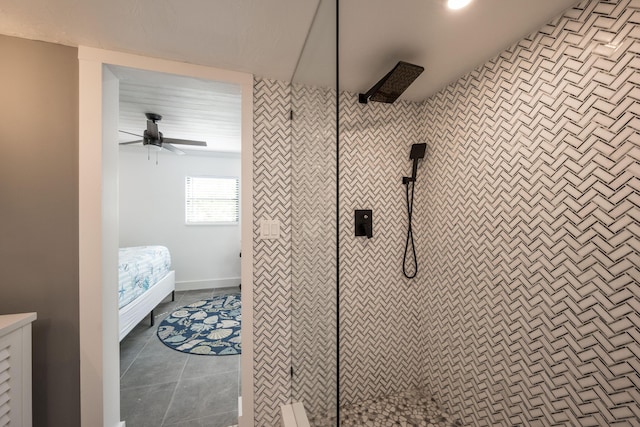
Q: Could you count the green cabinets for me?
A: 0